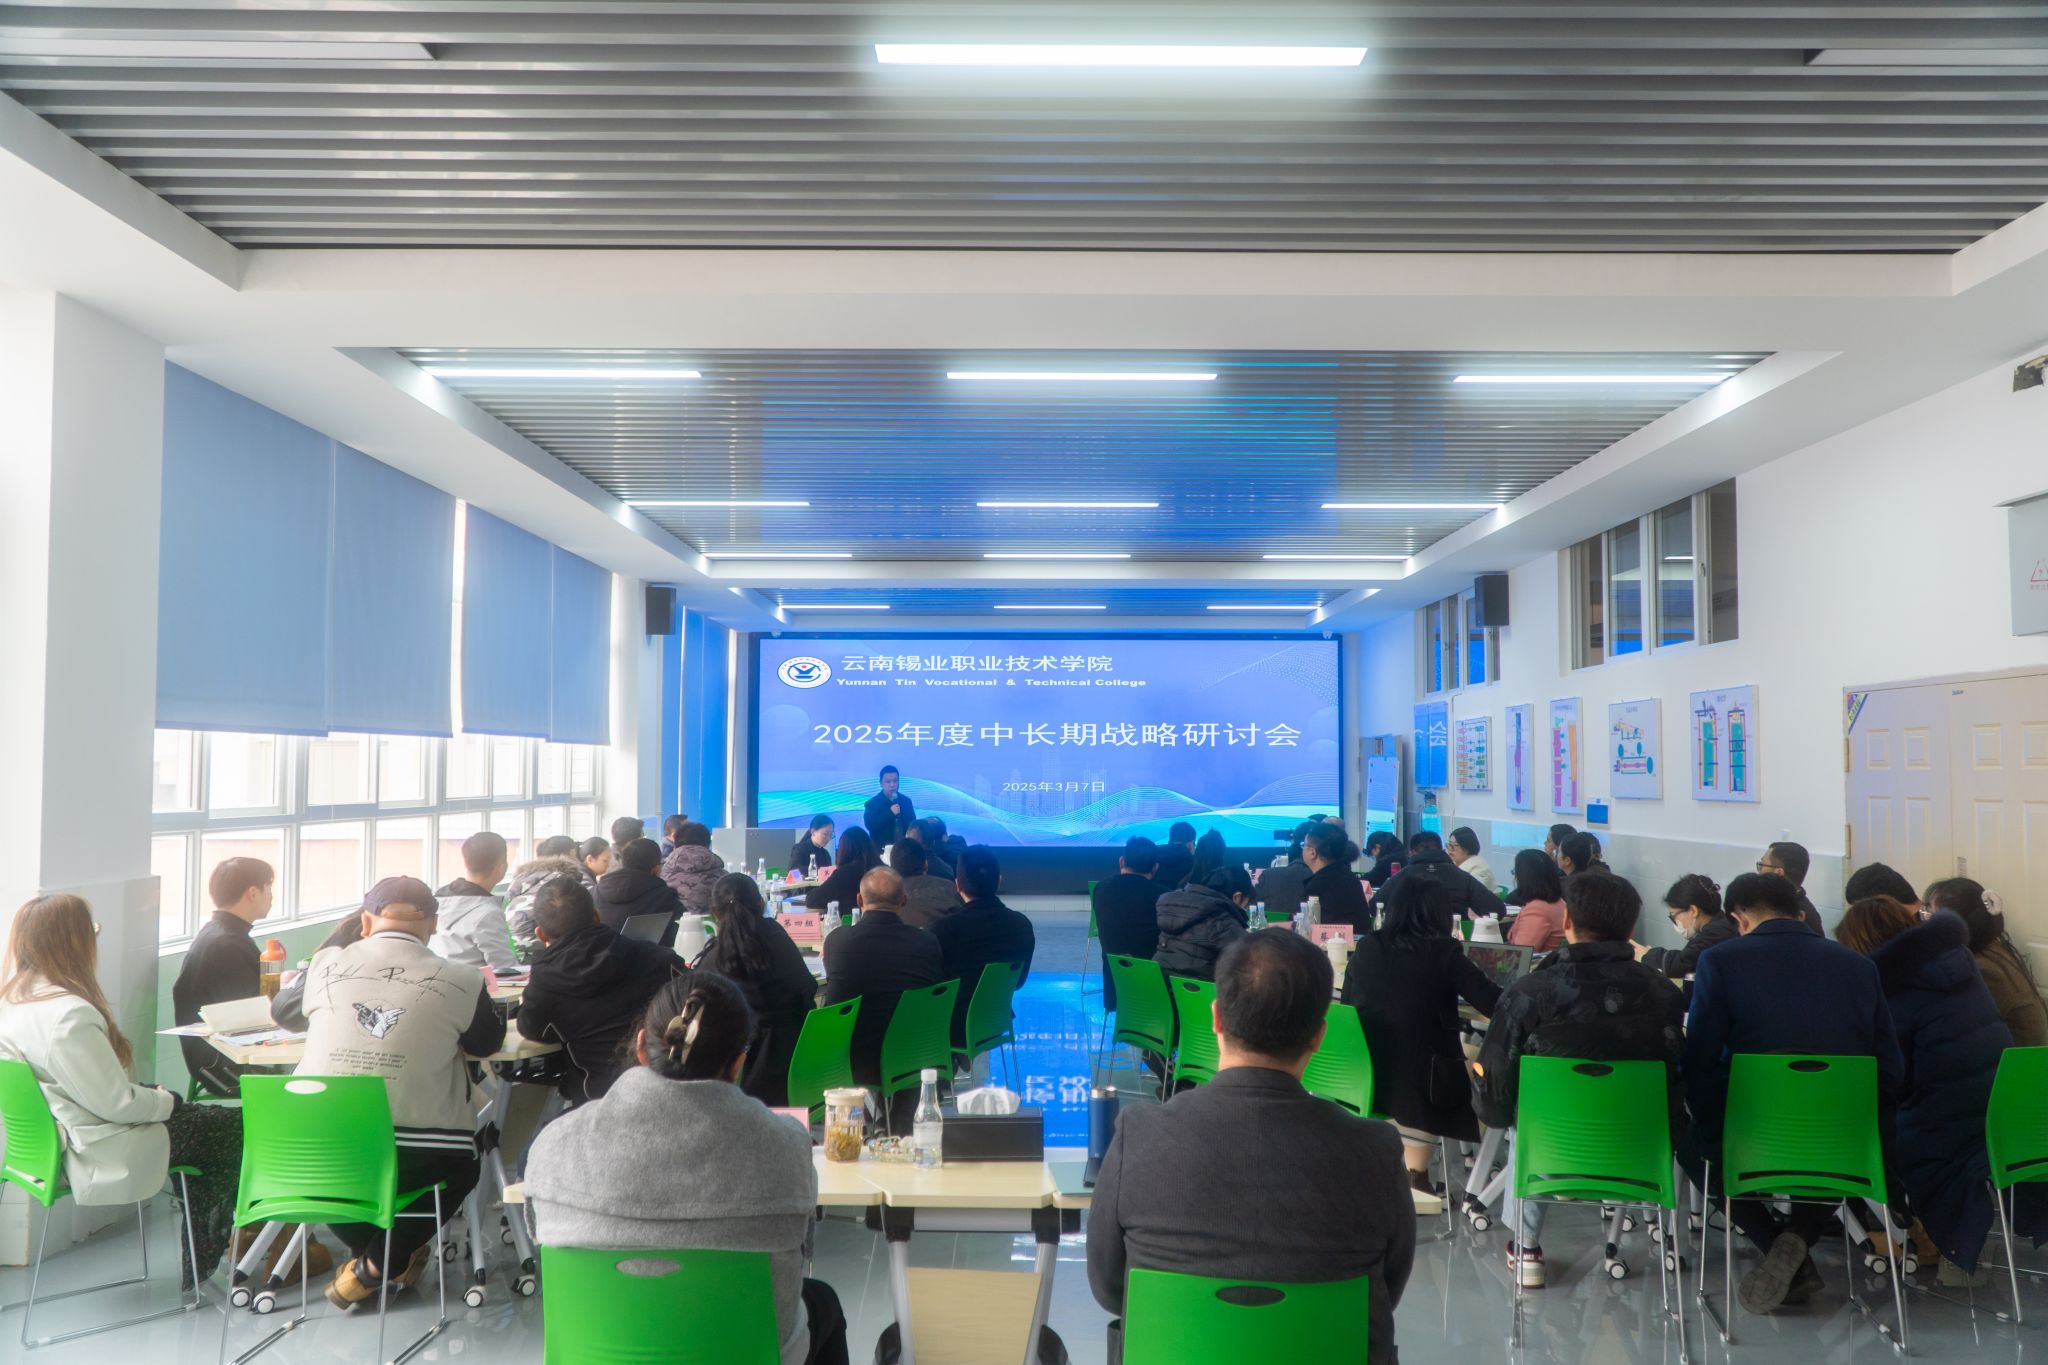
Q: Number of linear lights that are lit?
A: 13